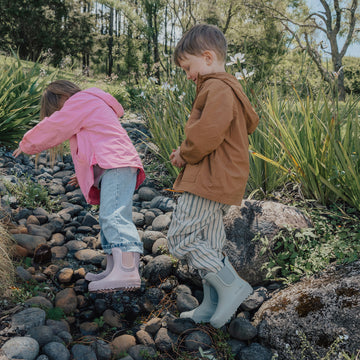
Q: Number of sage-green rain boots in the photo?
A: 2